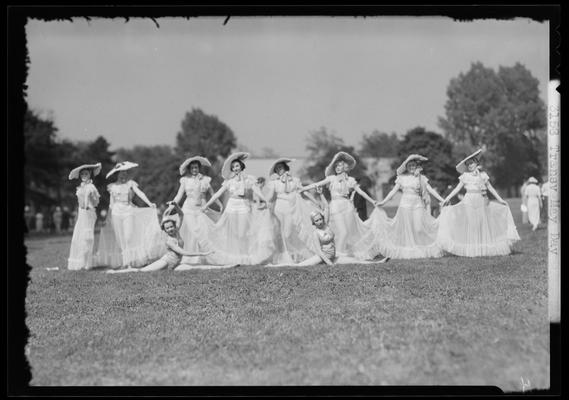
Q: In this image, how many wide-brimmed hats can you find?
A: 8